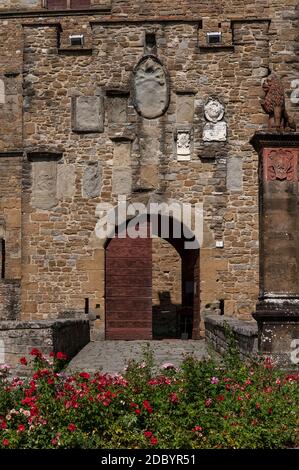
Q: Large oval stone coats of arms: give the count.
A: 1